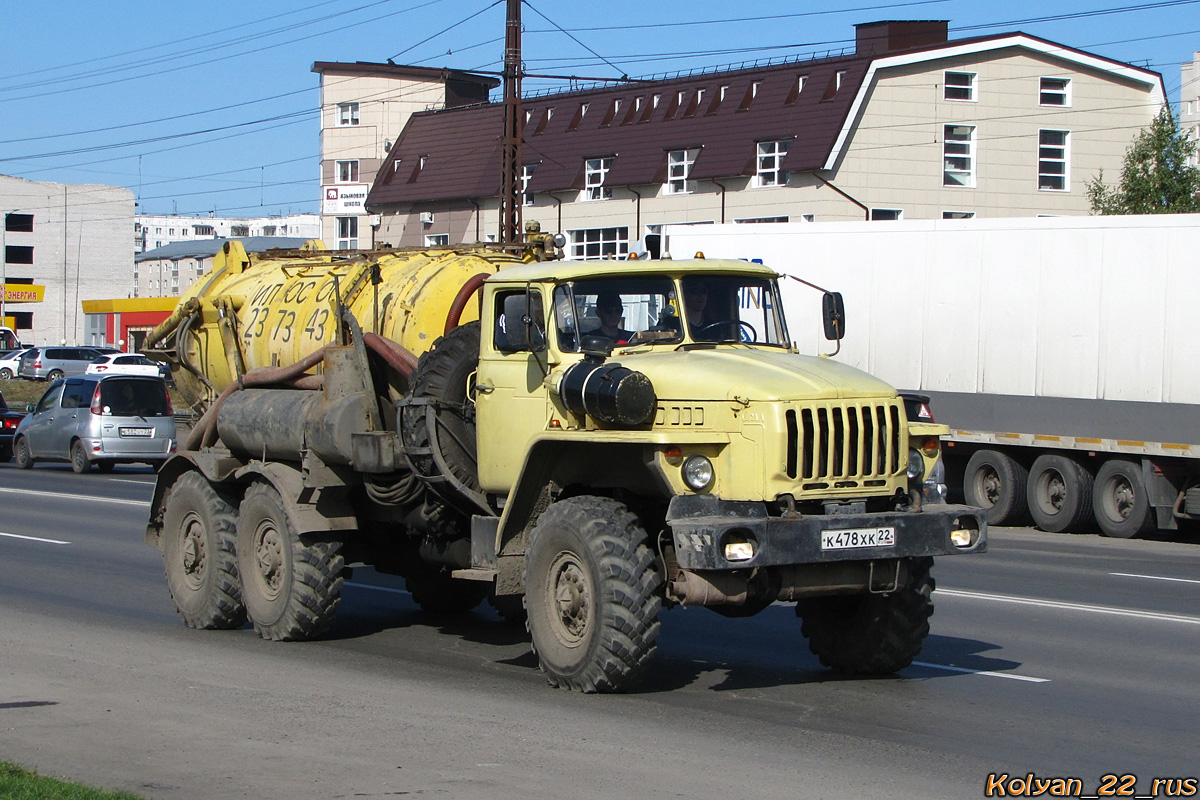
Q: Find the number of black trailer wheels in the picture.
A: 3